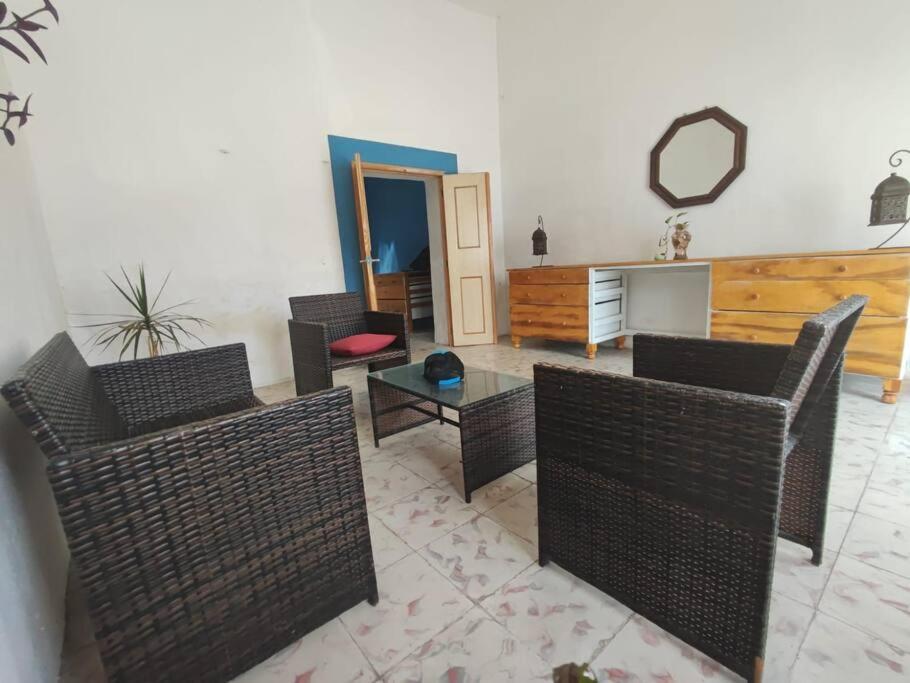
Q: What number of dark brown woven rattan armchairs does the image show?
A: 3